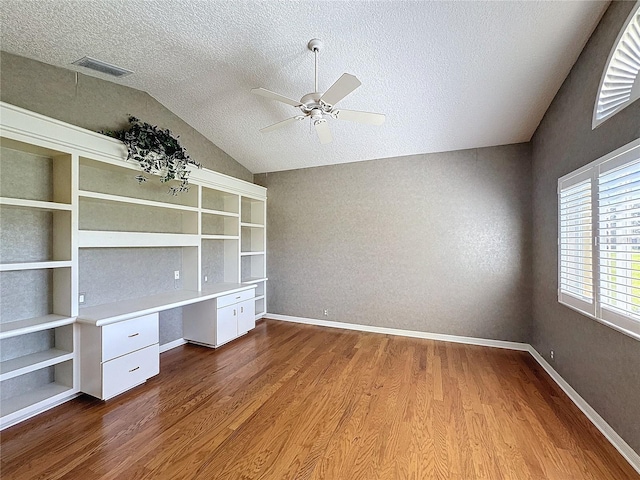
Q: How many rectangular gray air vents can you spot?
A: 1